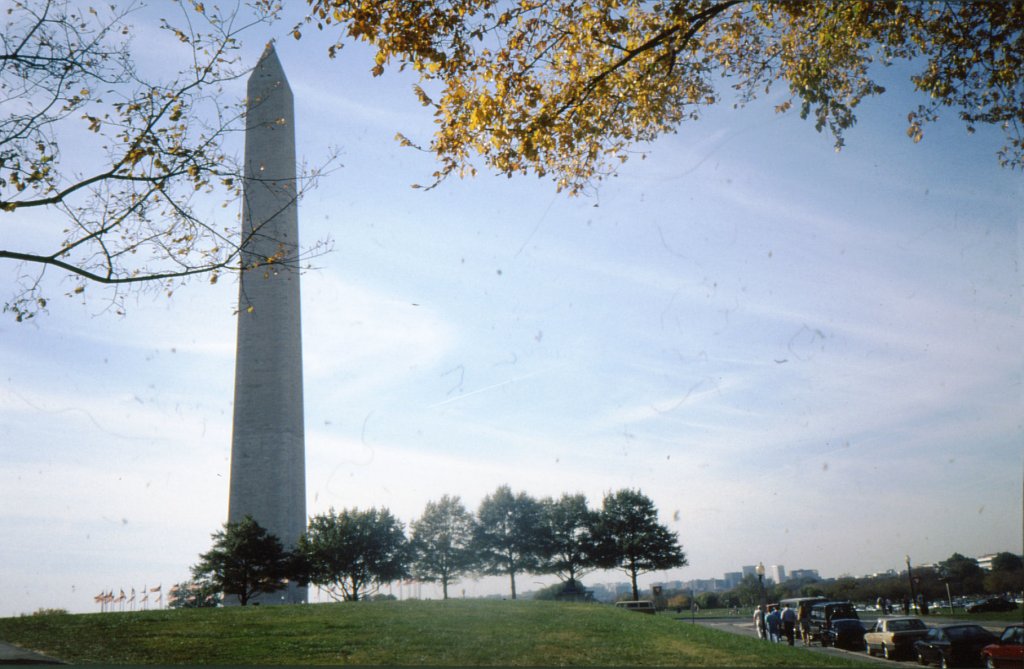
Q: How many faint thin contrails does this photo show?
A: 1